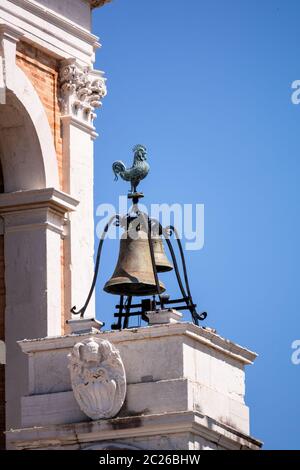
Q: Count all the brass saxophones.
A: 0